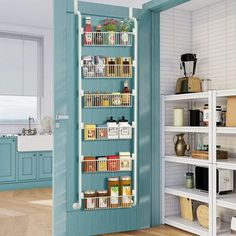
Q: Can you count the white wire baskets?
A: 6